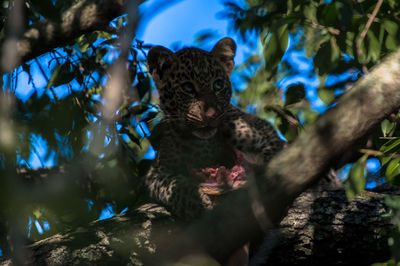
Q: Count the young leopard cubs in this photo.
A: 1